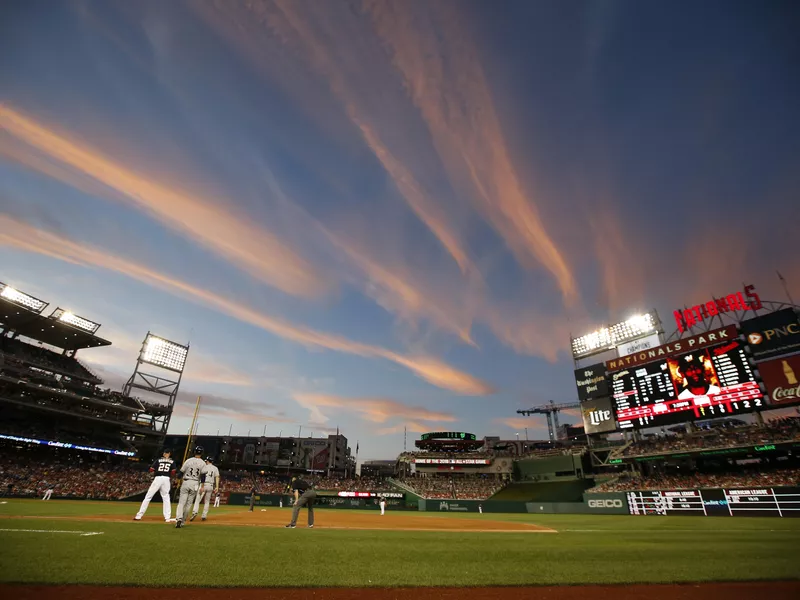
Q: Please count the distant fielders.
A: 5